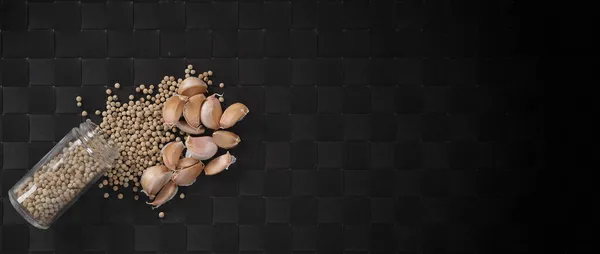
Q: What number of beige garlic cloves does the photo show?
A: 14